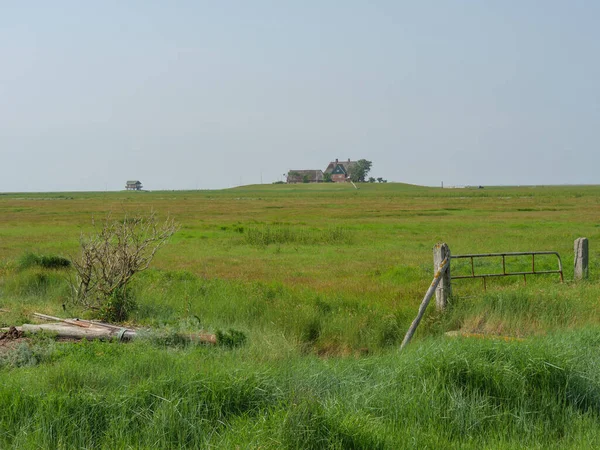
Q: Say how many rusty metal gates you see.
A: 1